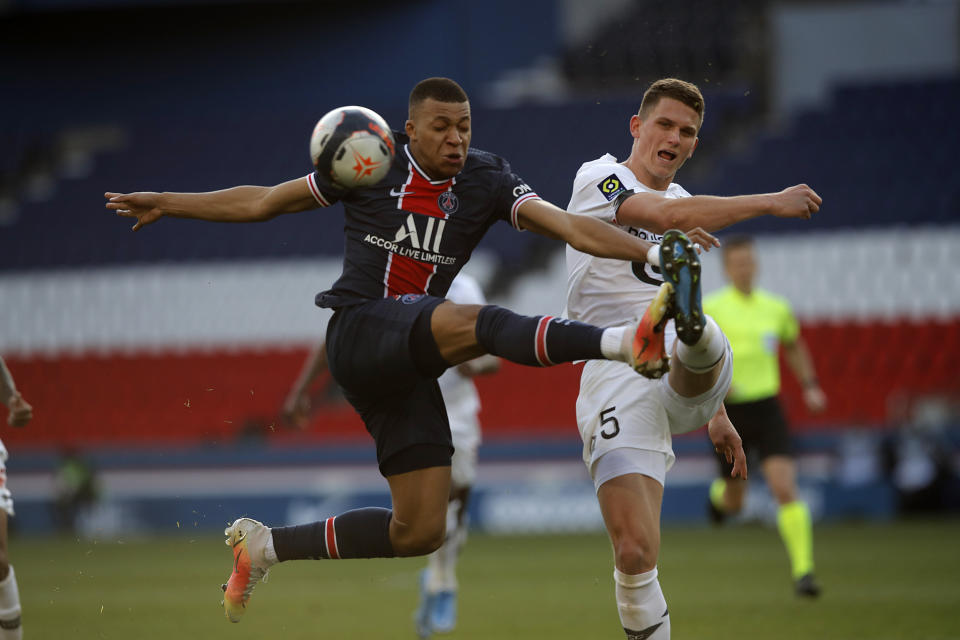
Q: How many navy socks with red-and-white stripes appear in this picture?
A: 2